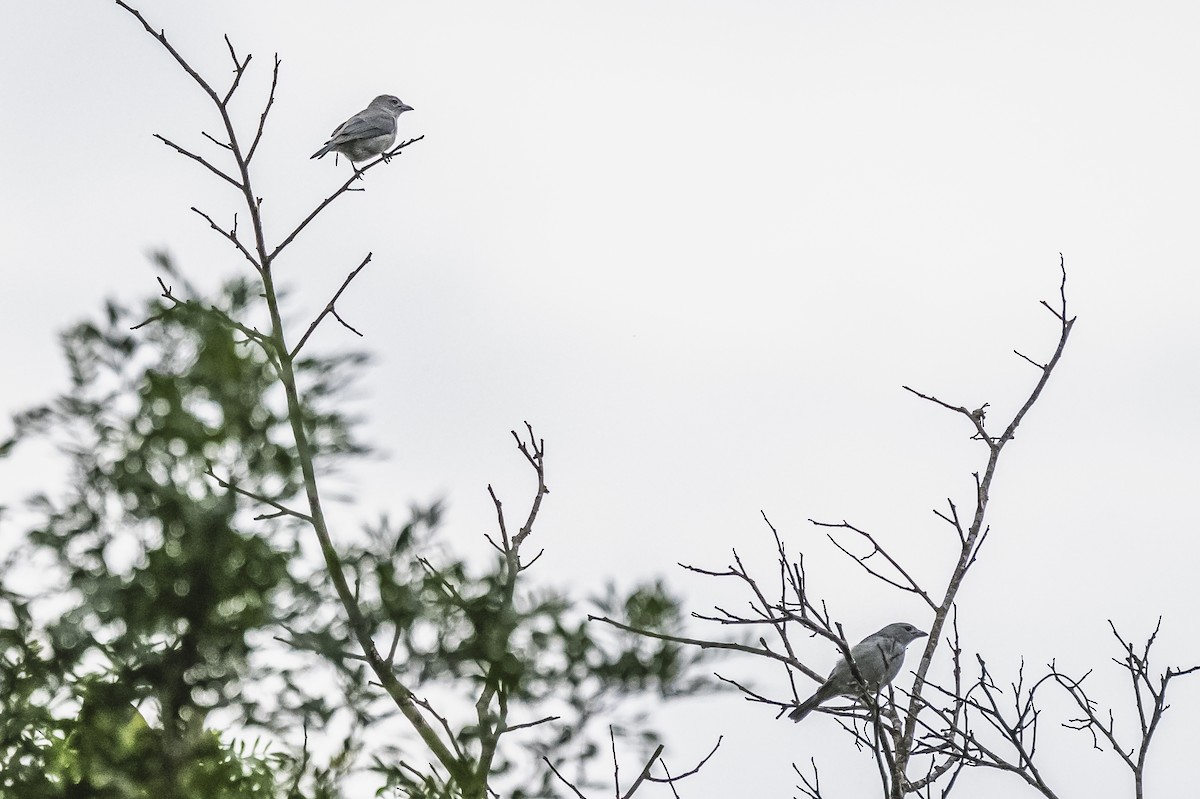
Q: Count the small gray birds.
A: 2